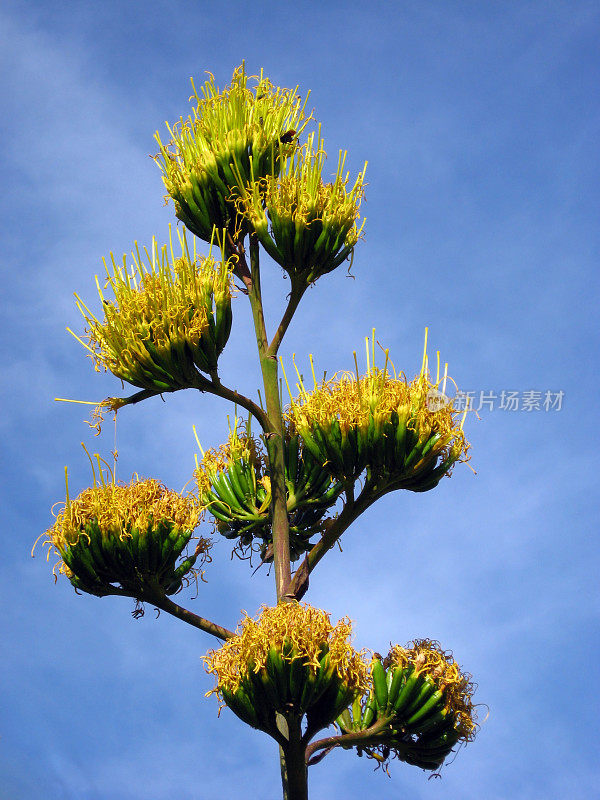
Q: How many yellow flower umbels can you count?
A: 8